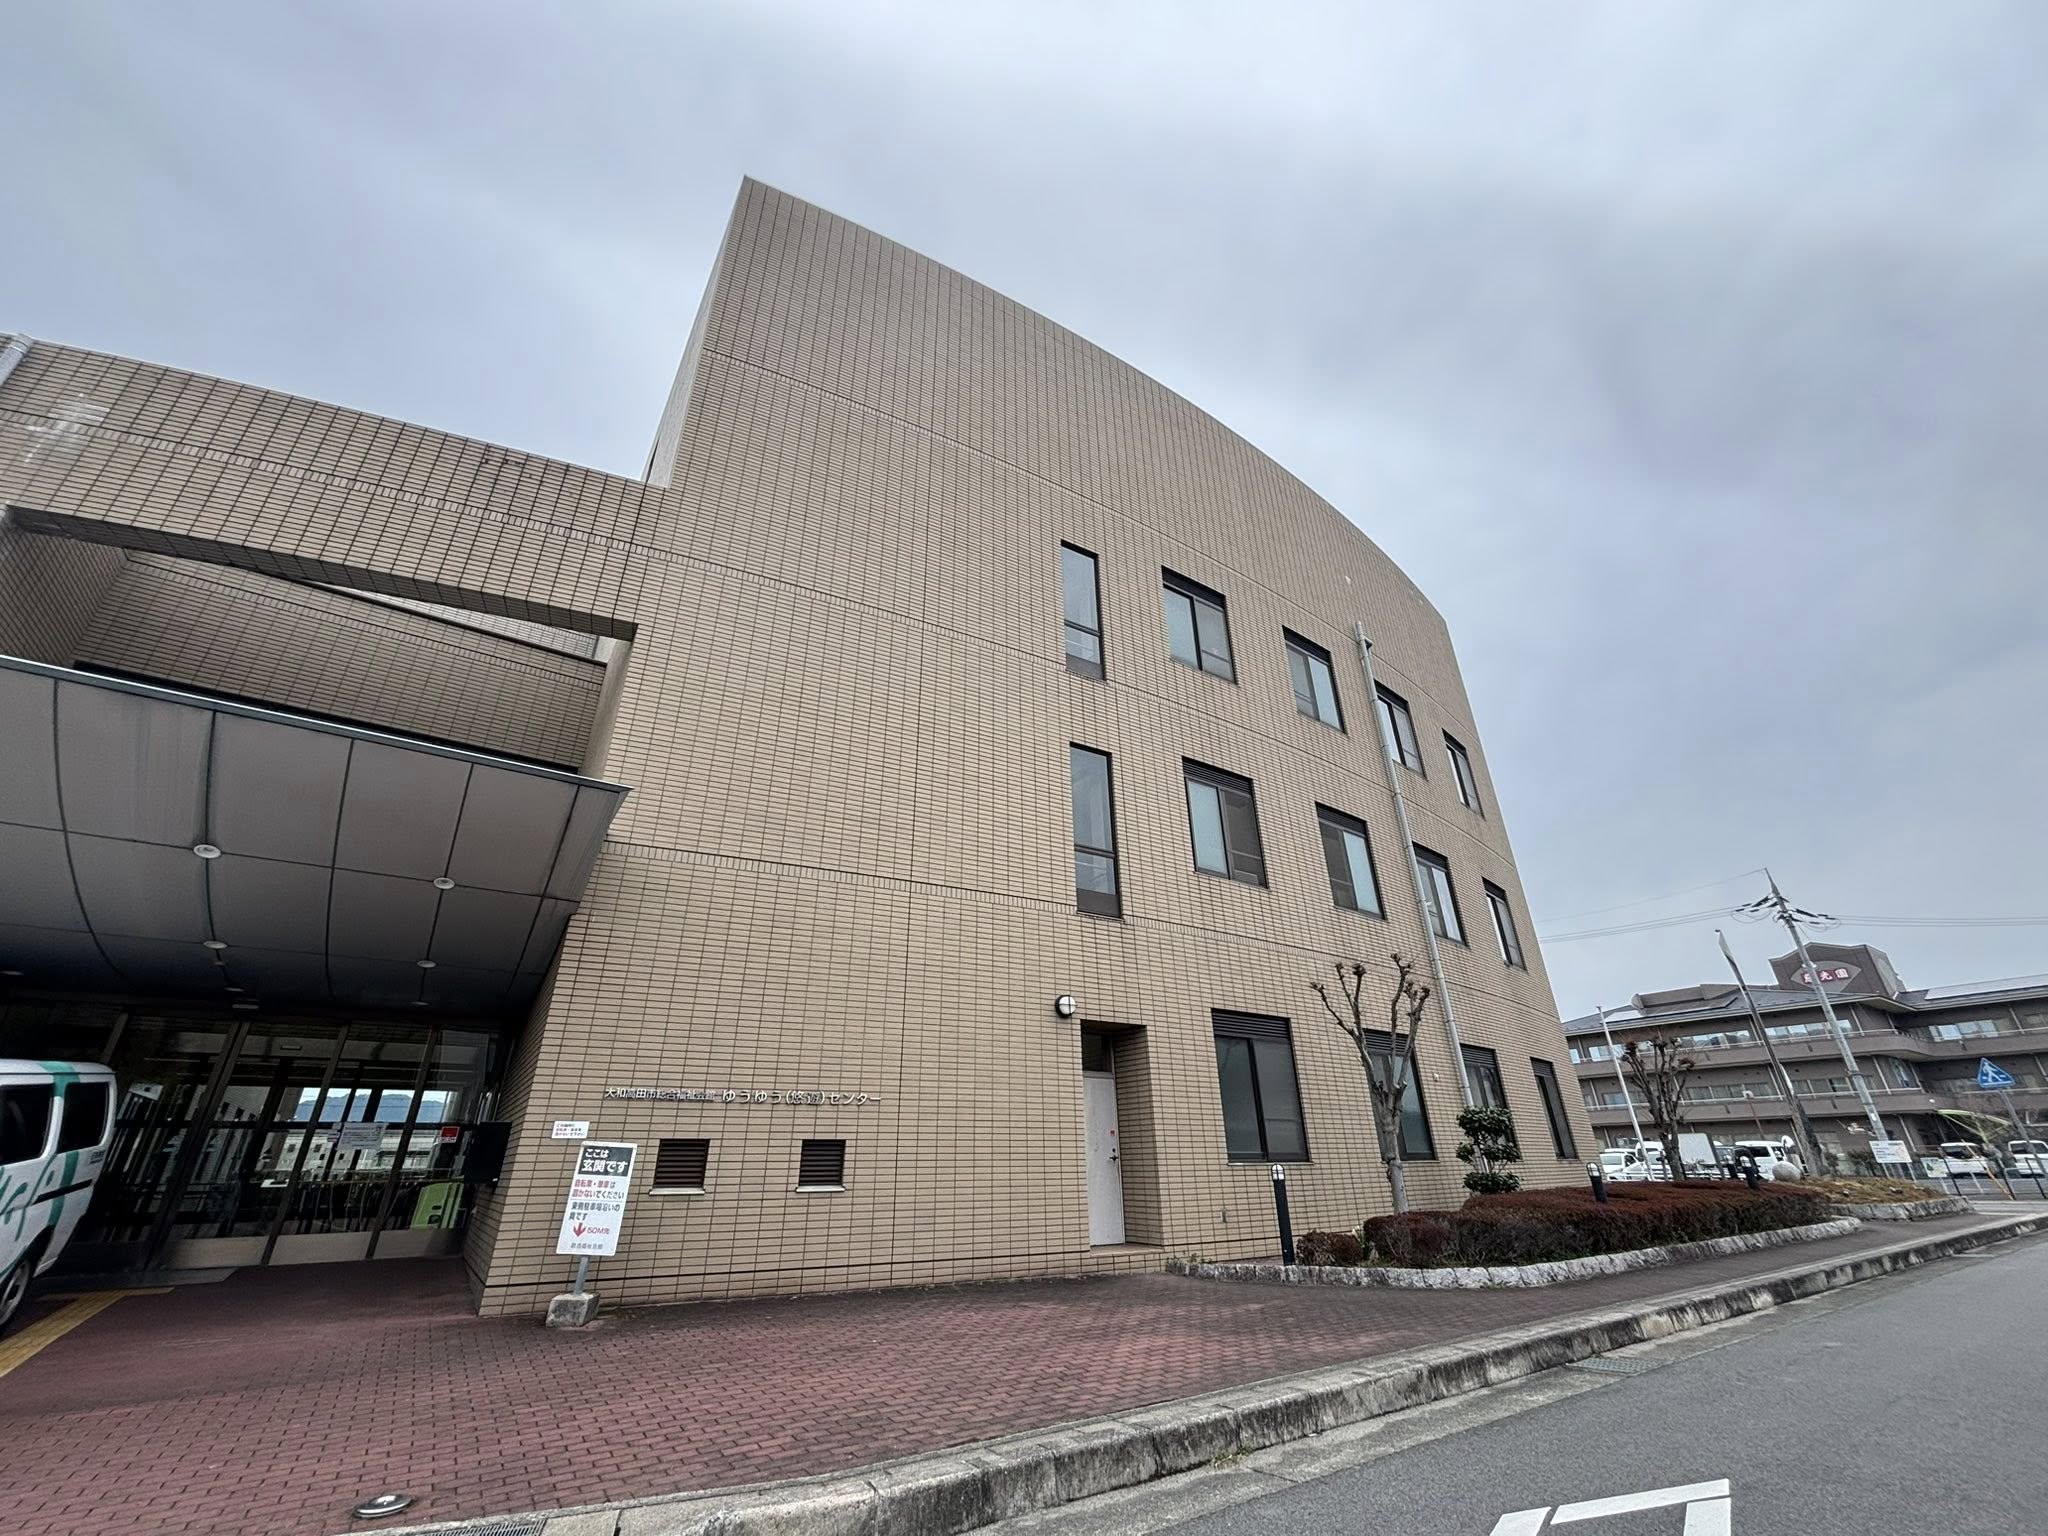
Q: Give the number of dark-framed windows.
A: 14